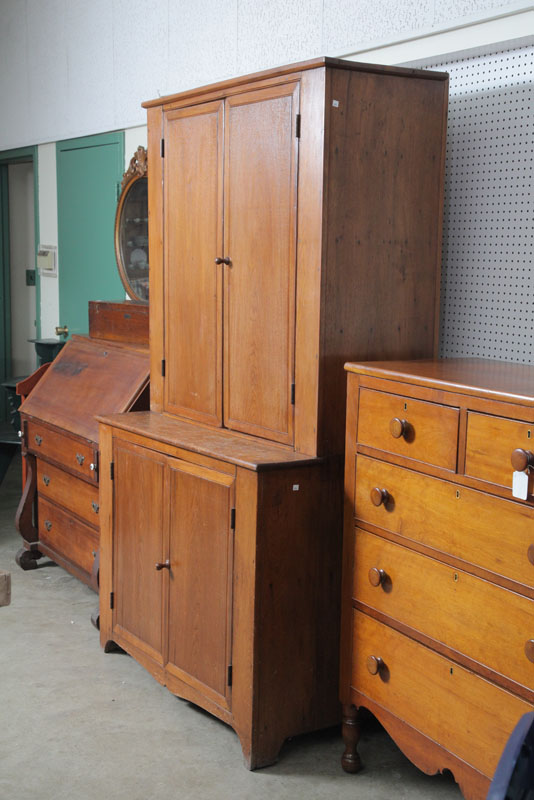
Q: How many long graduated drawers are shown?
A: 3